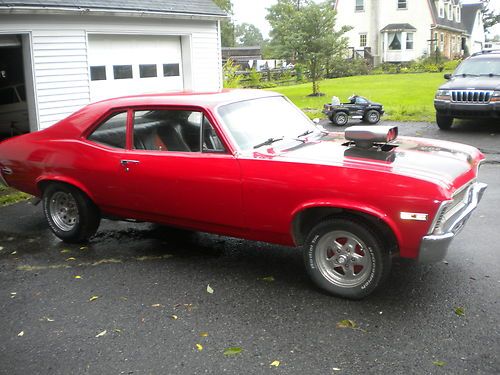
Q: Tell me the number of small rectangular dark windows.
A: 4